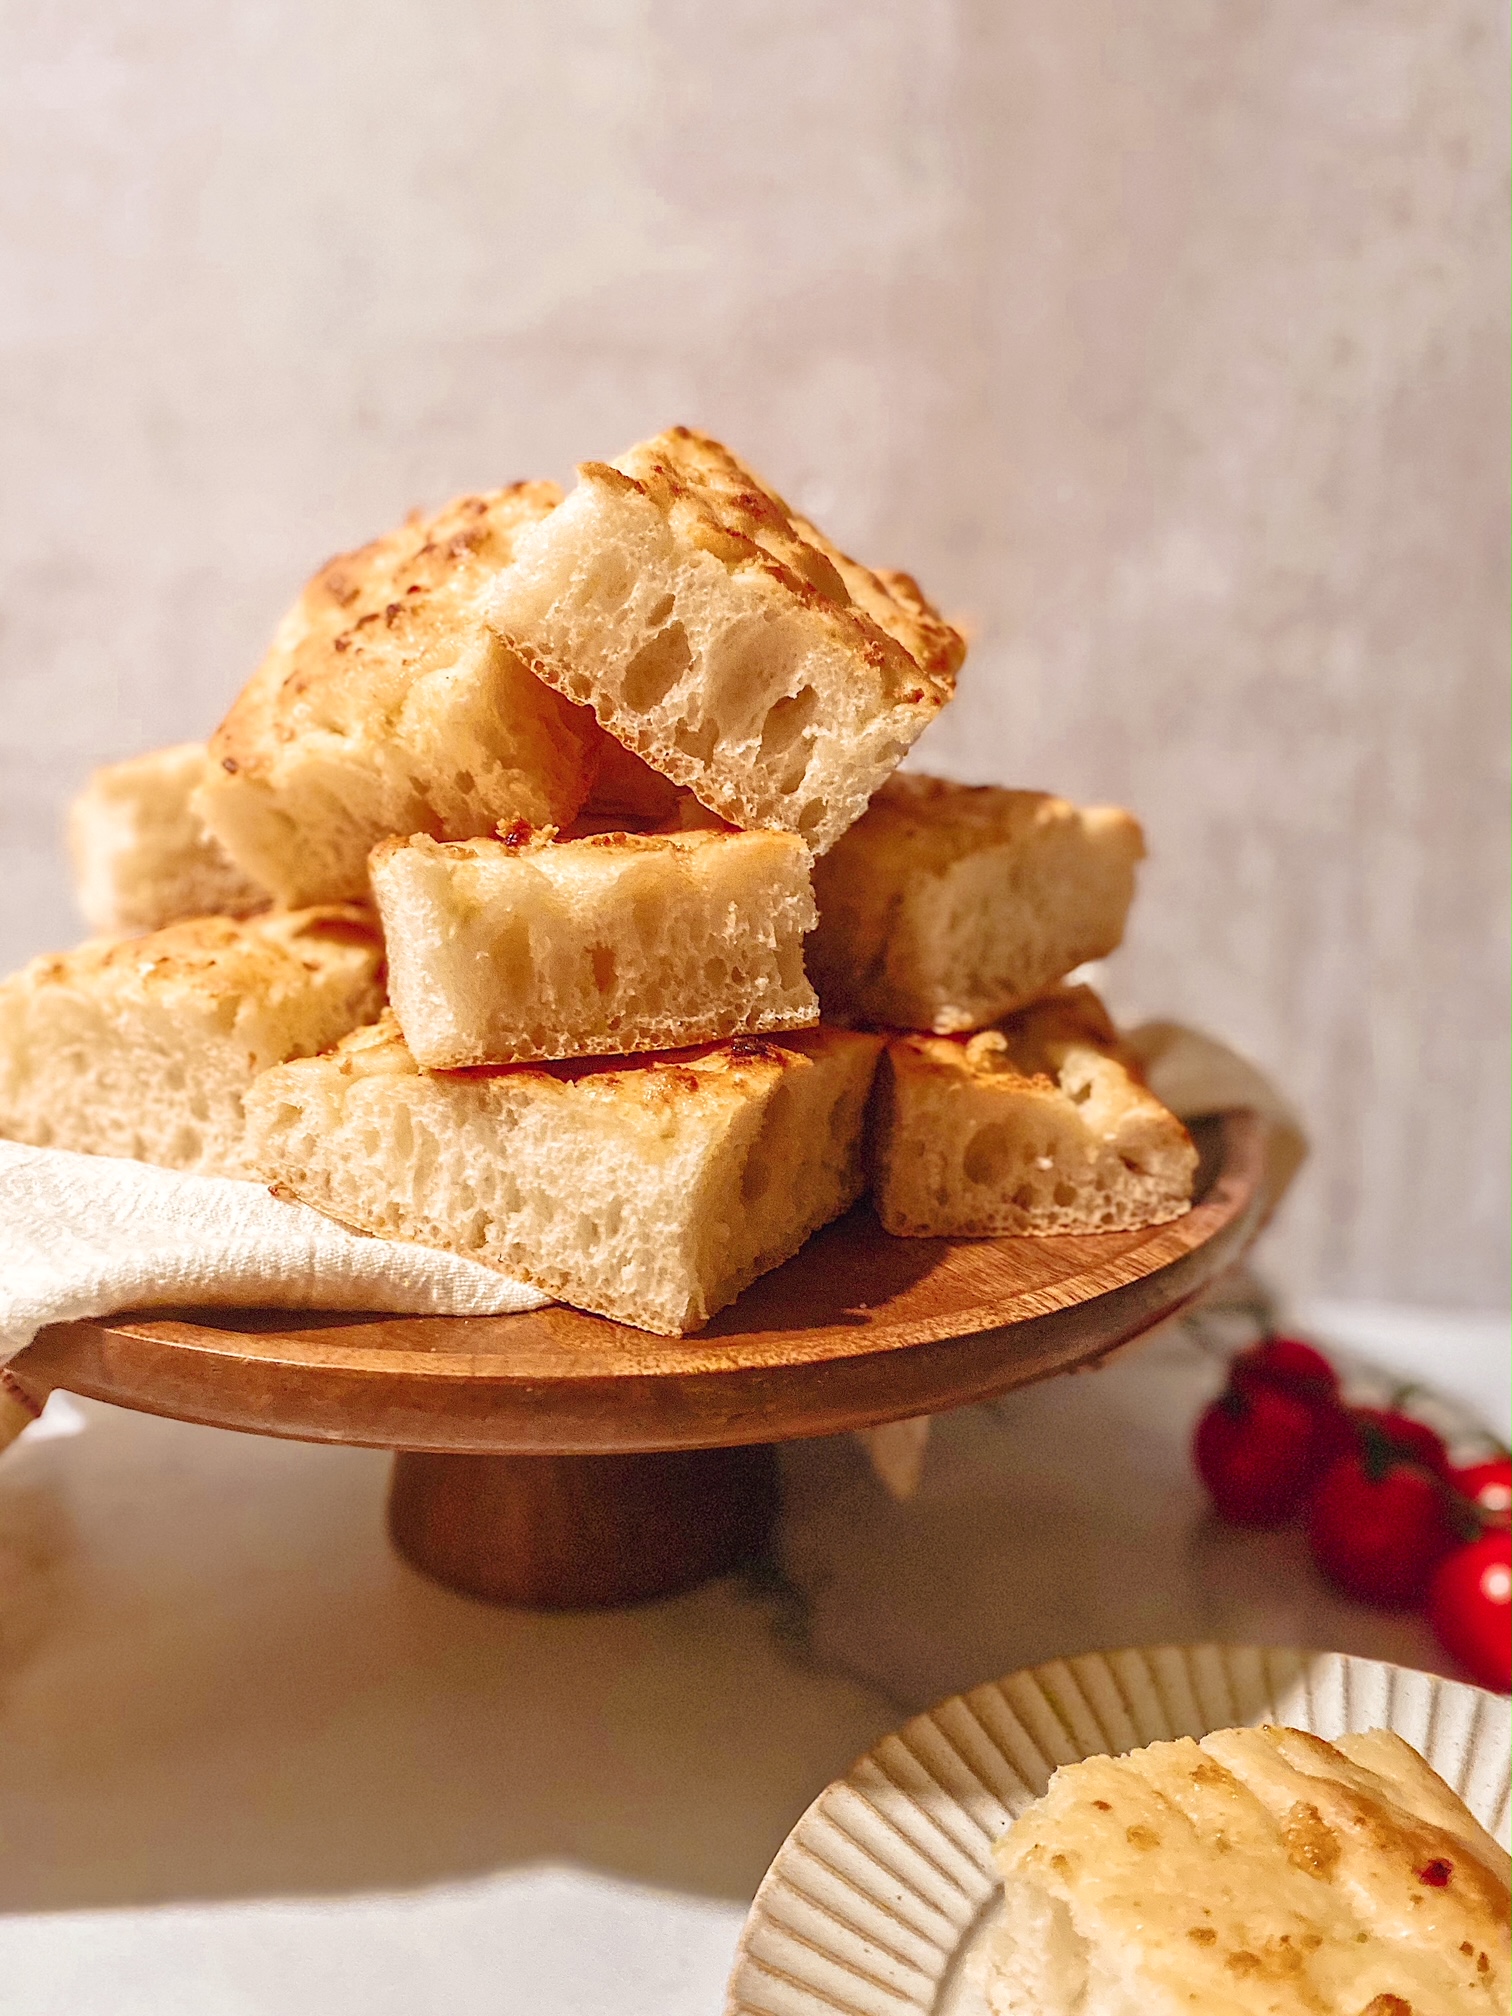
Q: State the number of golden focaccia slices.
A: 9